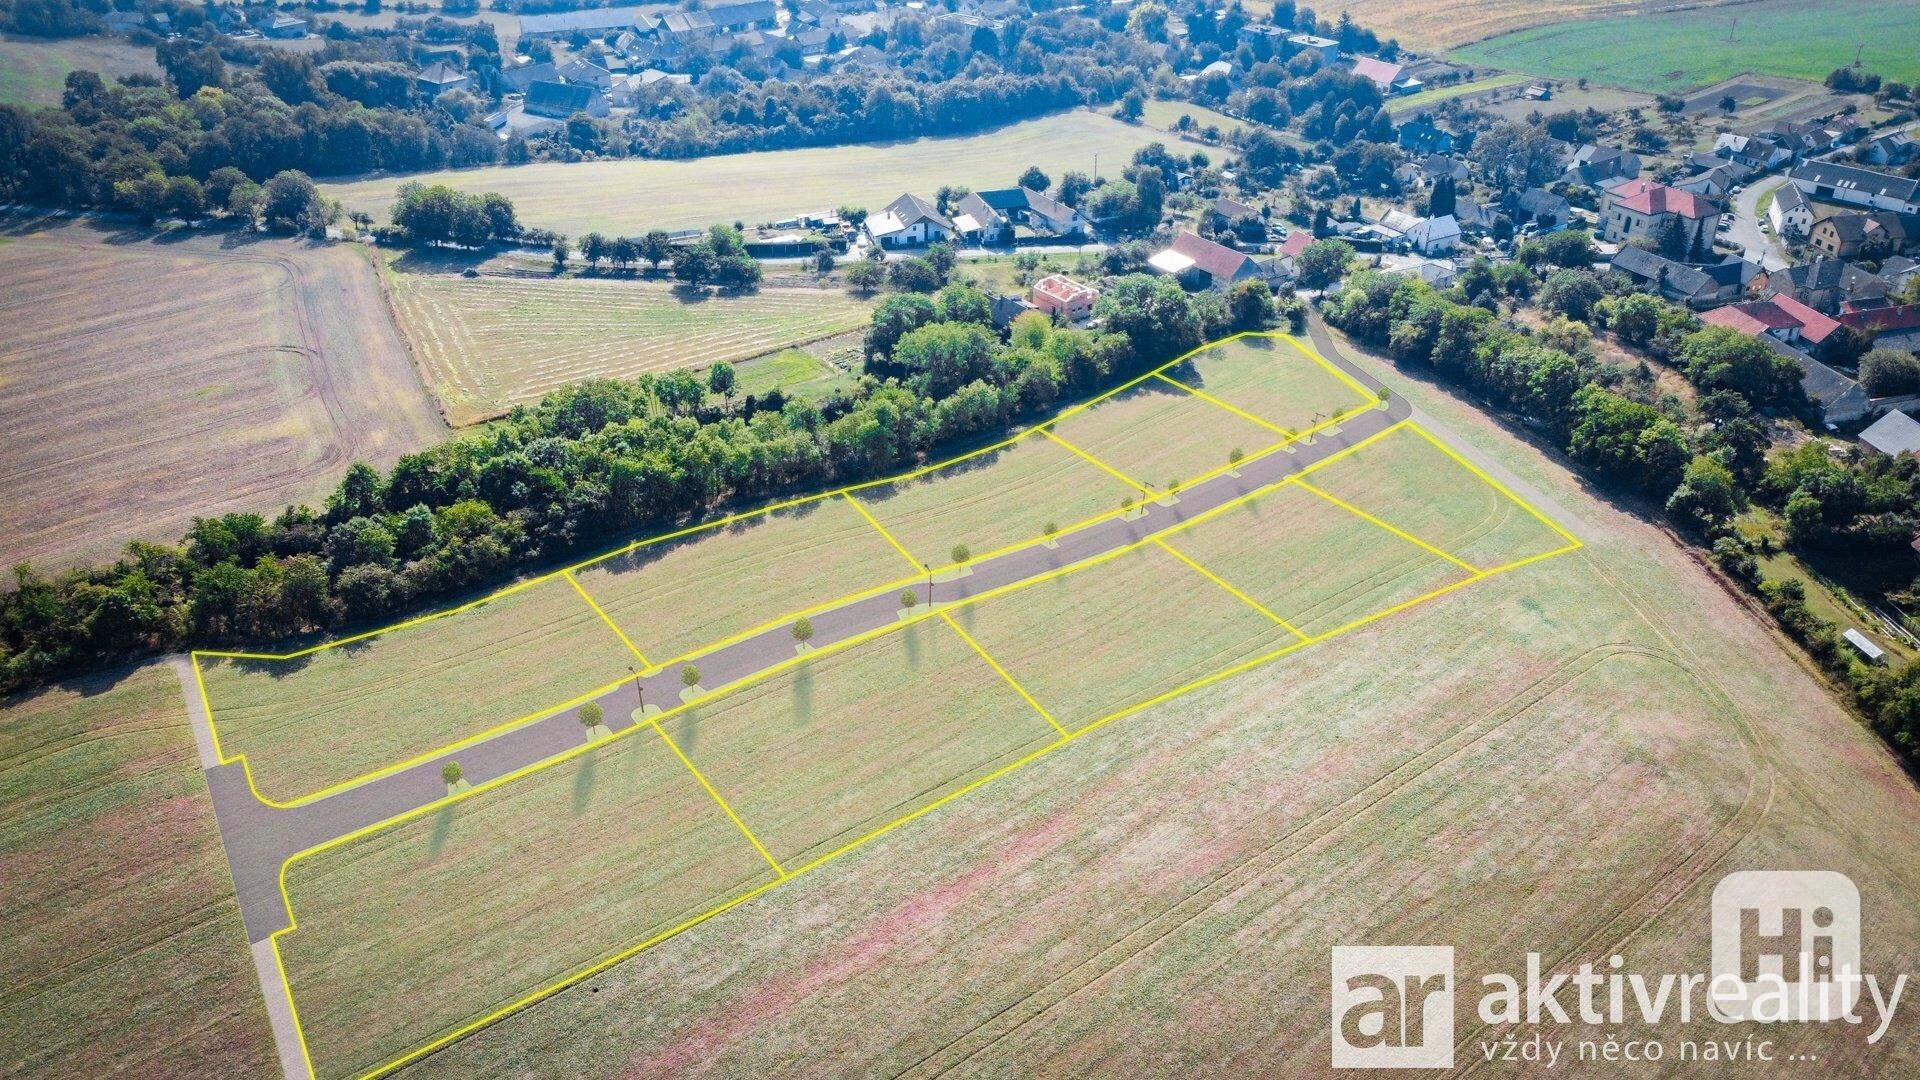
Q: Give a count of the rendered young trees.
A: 13